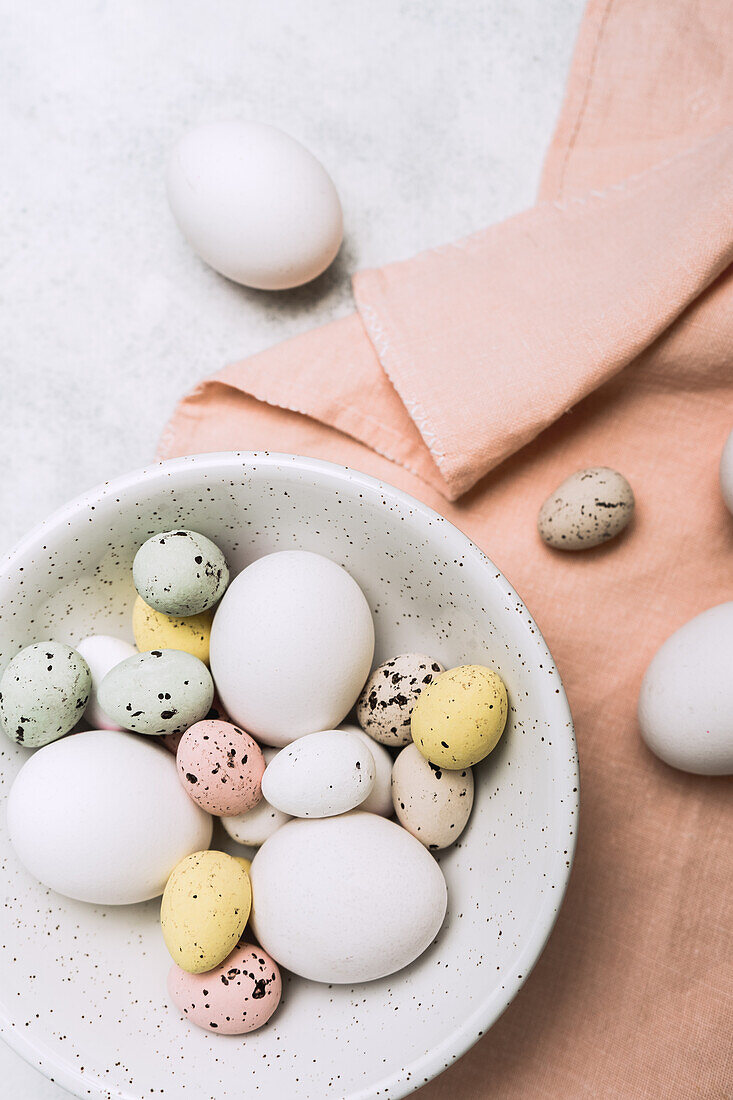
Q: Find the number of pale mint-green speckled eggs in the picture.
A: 3